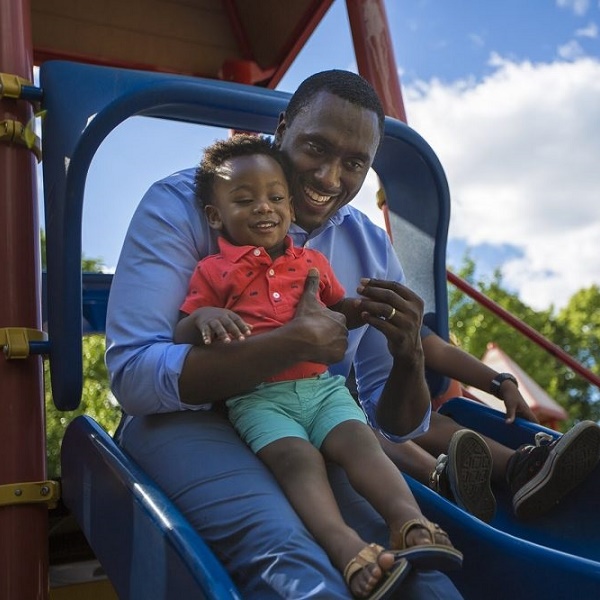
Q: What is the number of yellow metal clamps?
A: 4